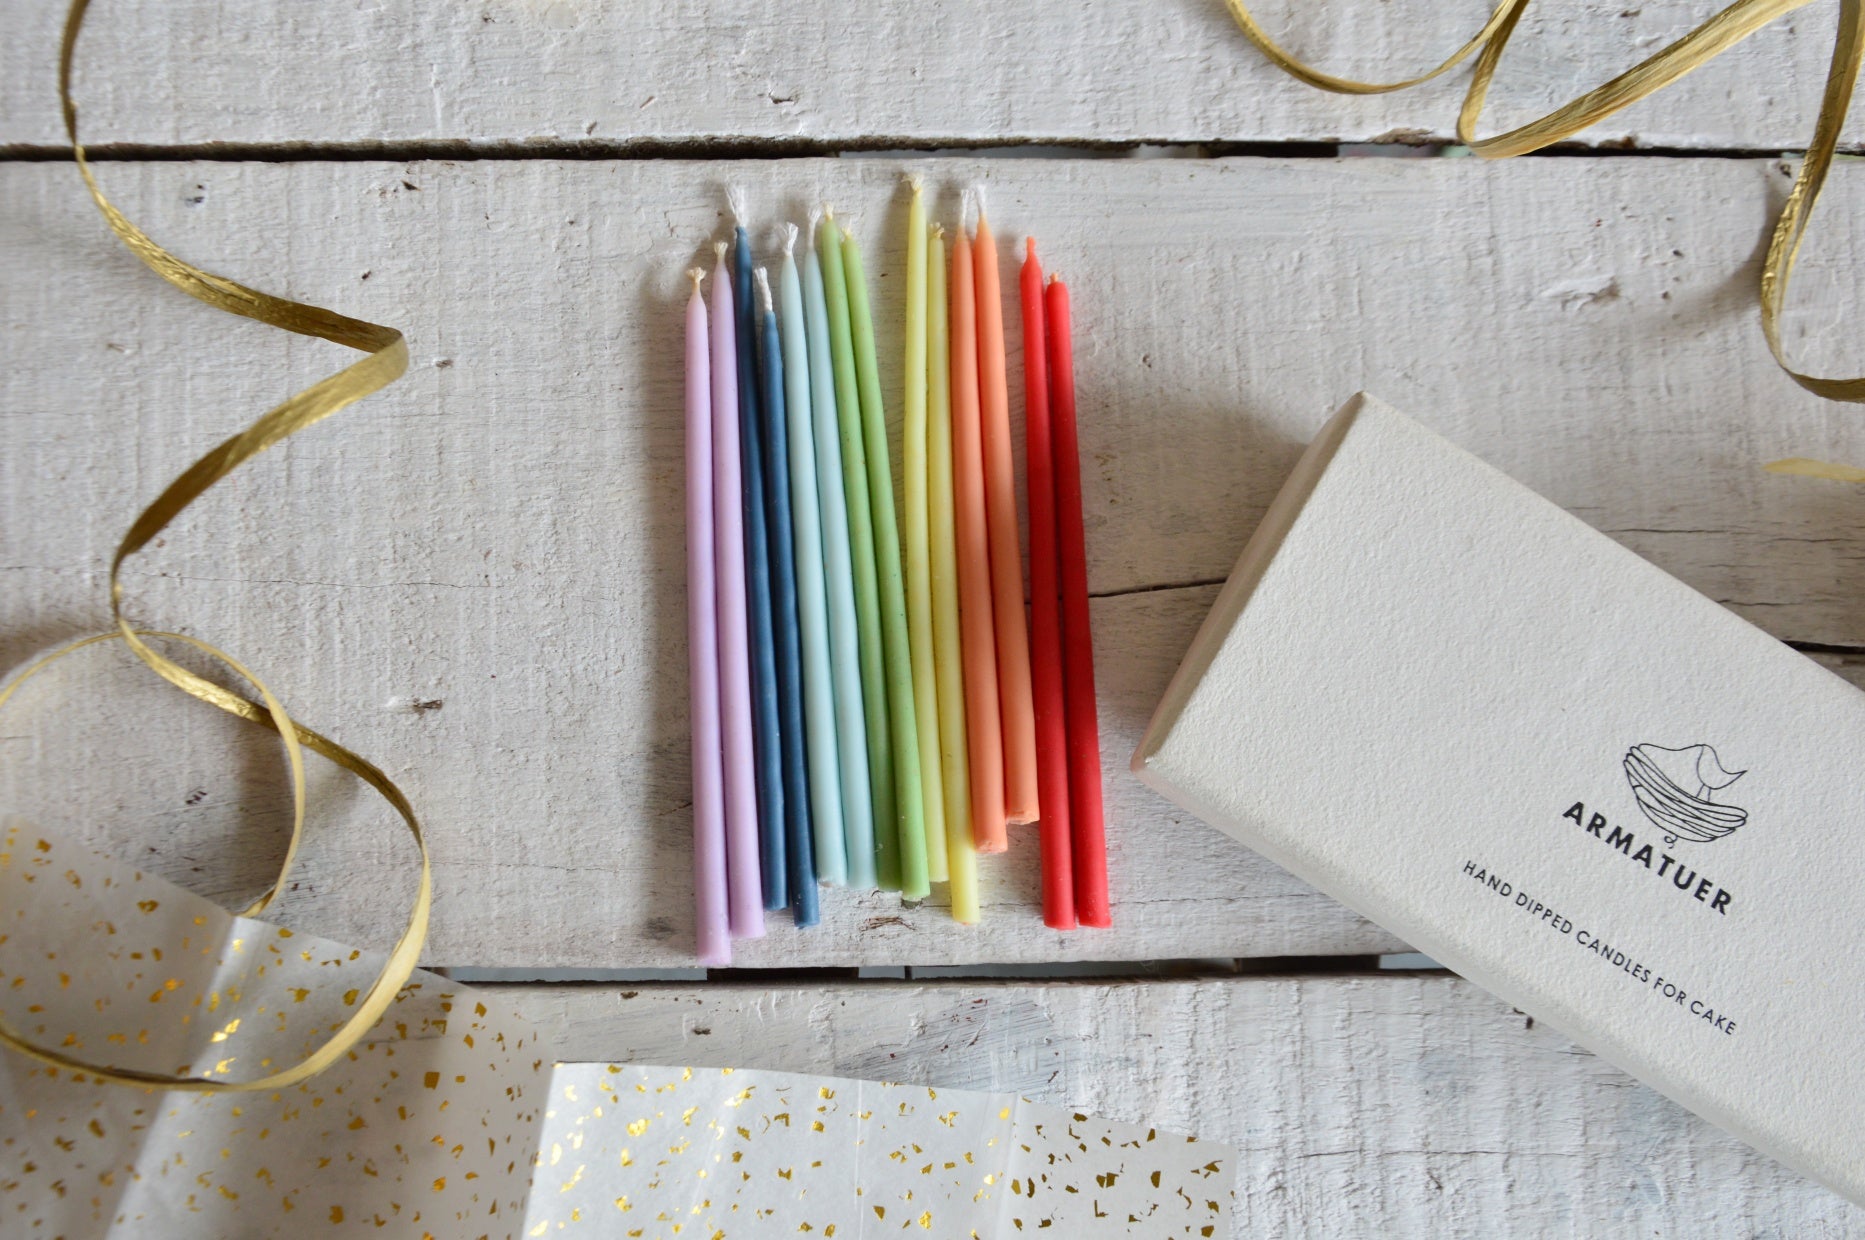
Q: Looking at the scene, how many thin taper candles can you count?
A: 14